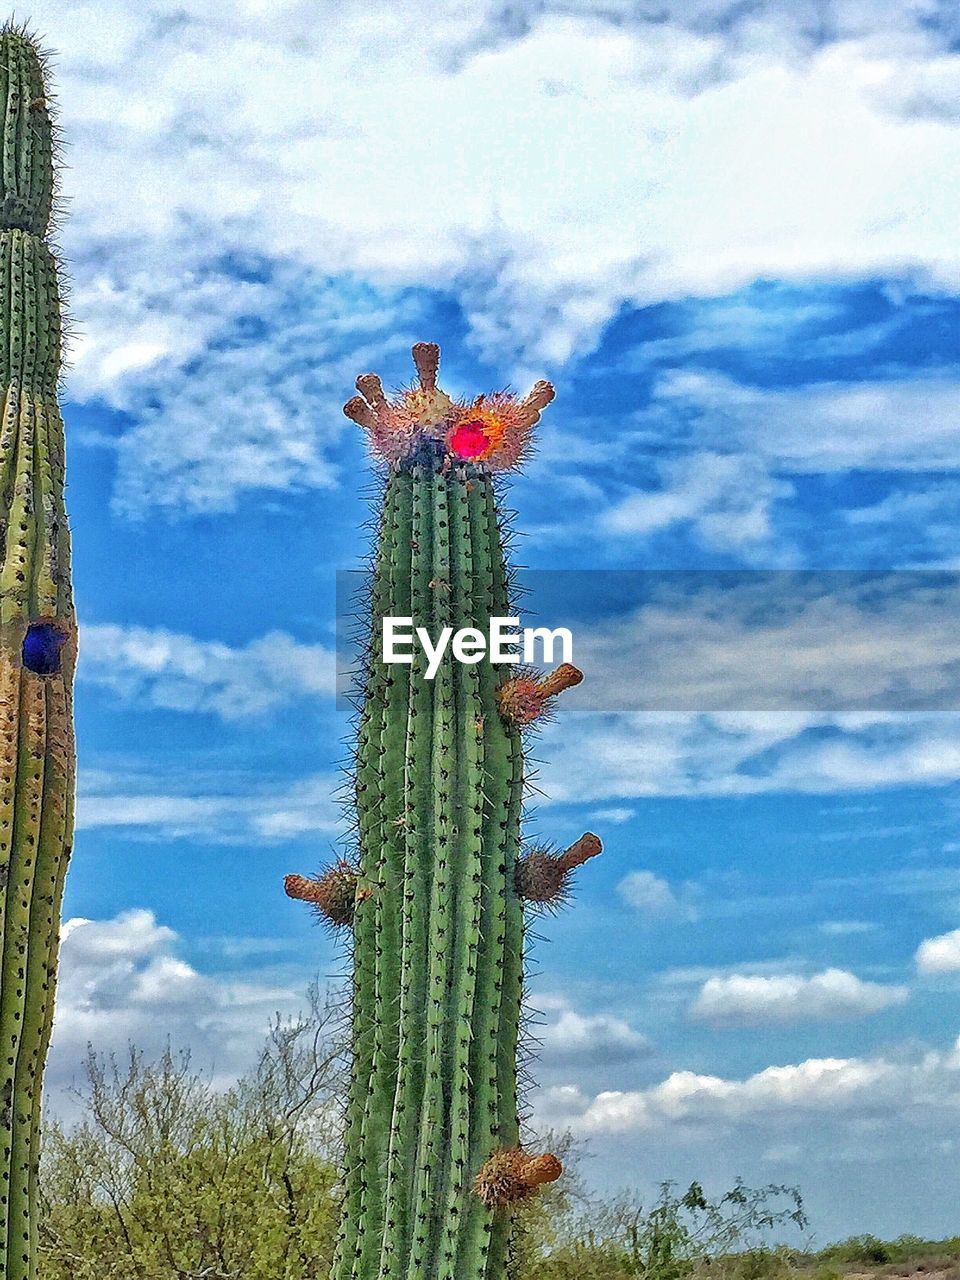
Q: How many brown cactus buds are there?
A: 8